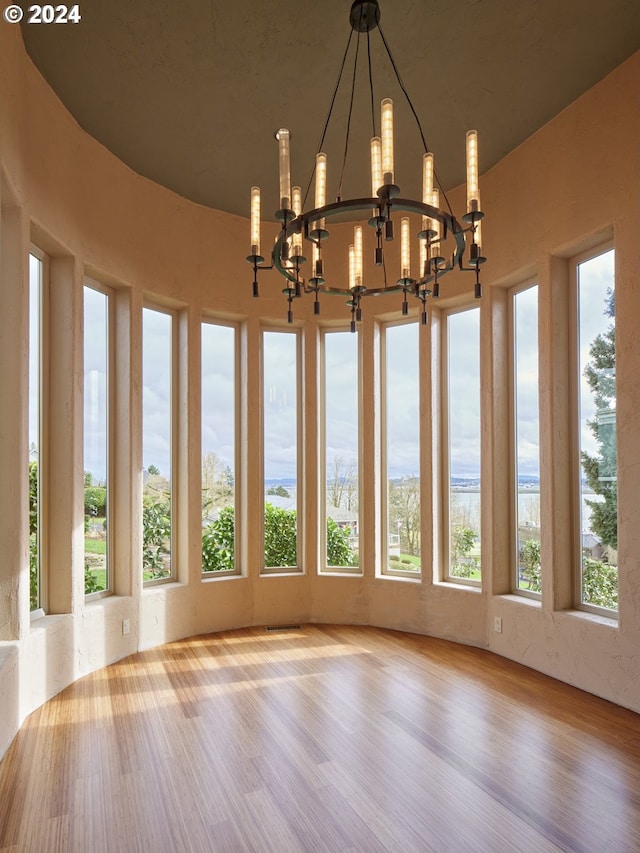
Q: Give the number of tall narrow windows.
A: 10